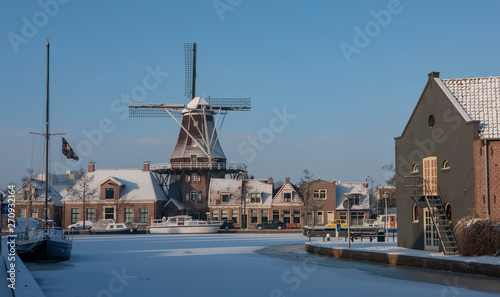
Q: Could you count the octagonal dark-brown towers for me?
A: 1